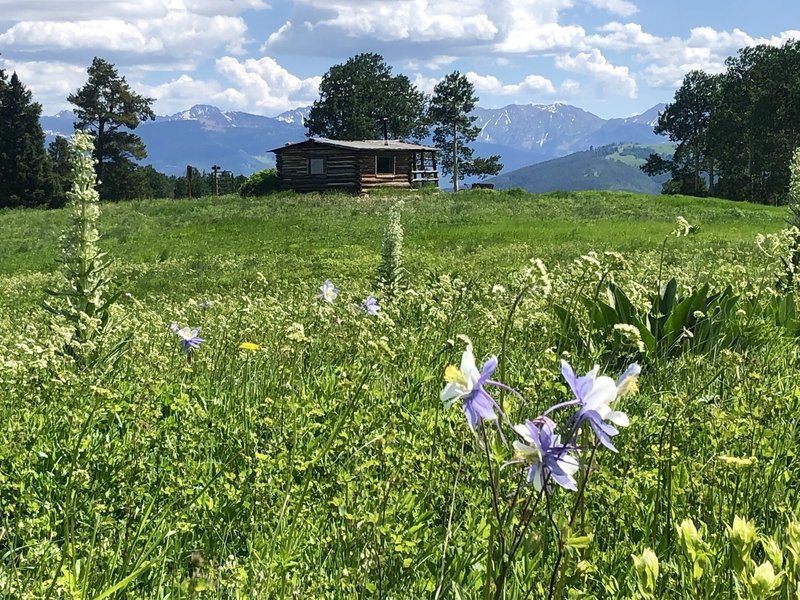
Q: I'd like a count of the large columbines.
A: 3